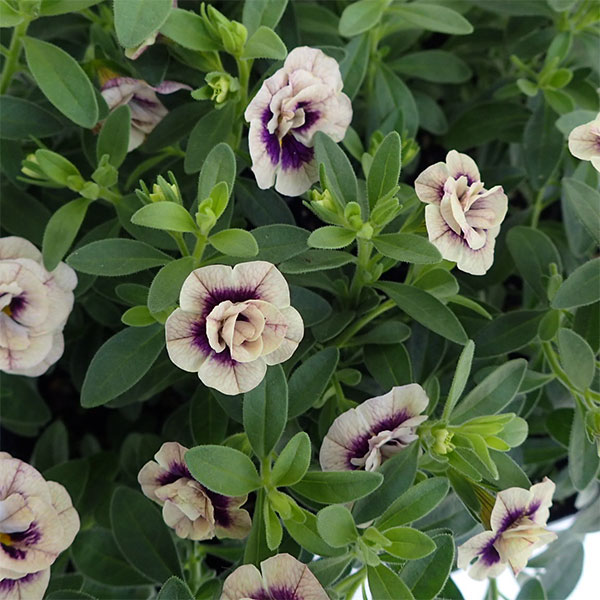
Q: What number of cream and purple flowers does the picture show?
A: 11